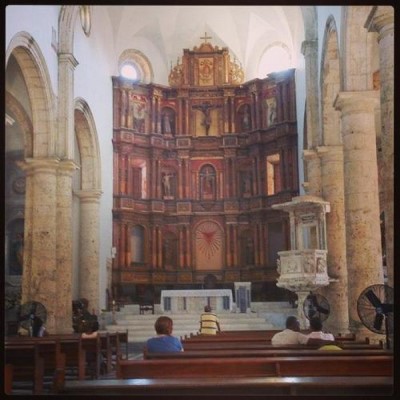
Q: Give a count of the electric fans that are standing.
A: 3